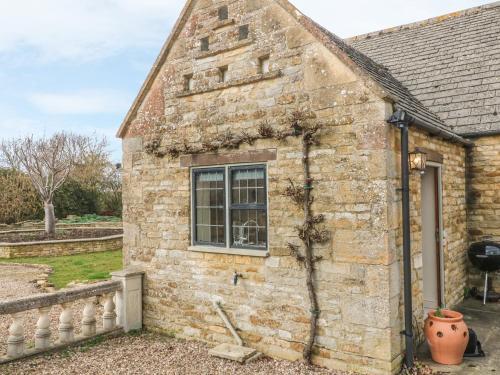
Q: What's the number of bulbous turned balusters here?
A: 5